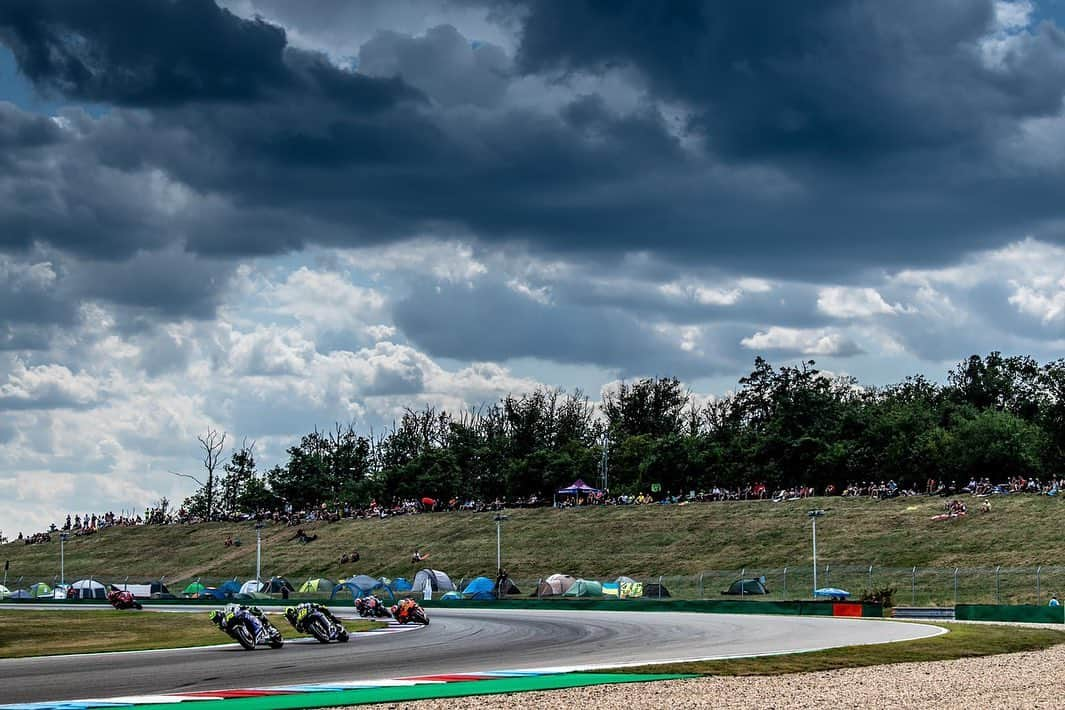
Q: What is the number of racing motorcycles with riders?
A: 5